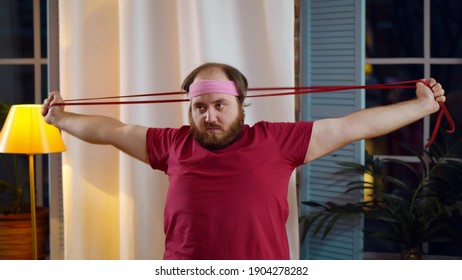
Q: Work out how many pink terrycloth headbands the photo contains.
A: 1